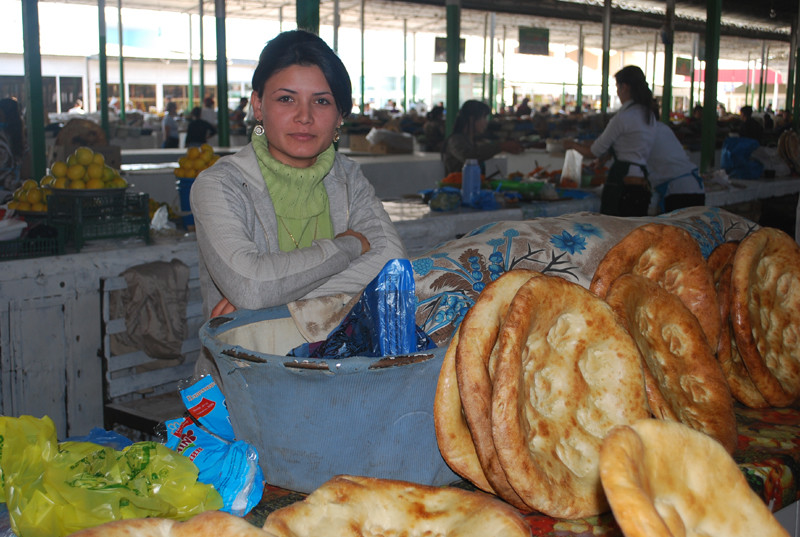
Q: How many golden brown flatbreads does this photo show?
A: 11